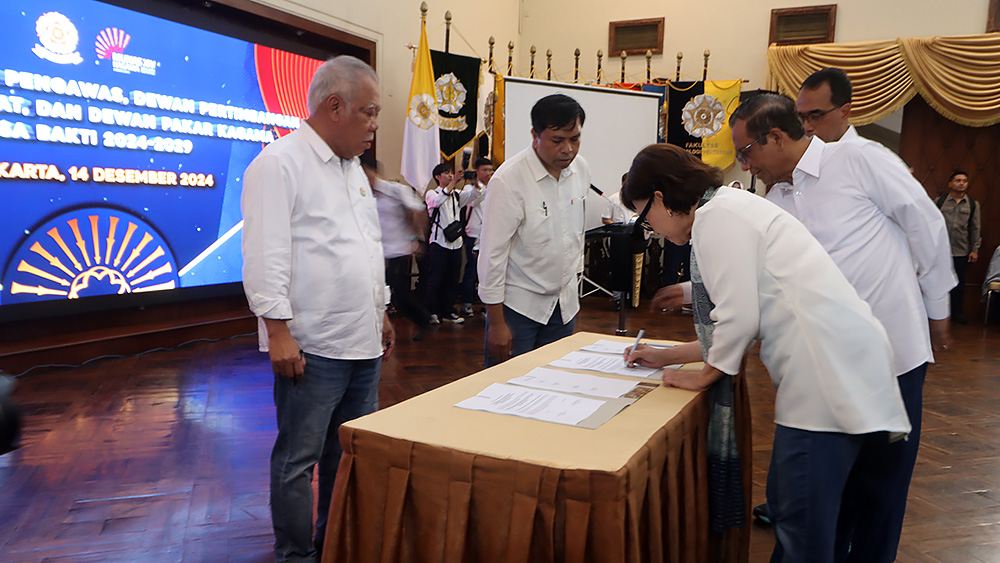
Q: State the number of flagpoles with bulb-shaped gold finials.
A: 12